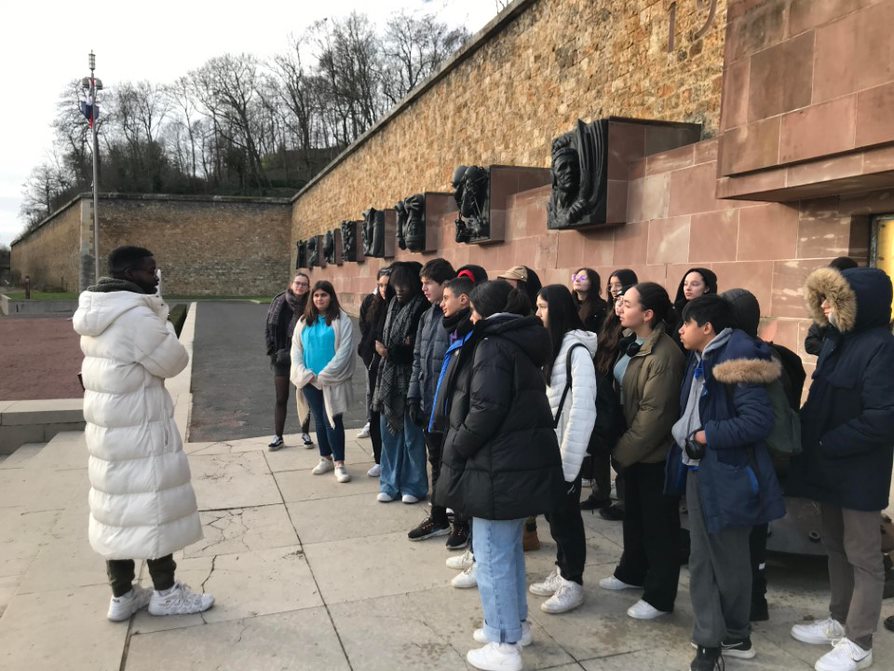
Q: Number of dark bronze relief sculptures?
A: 8